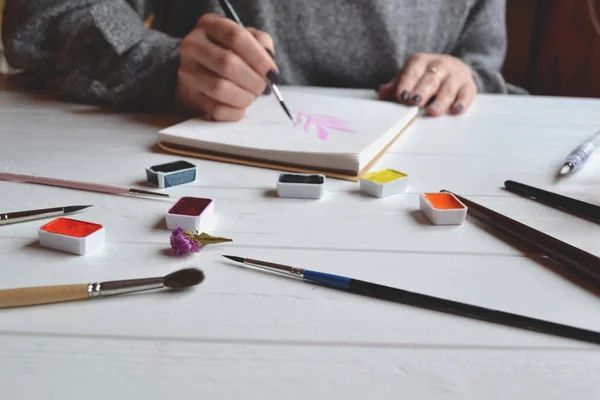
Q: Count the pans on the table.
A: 6